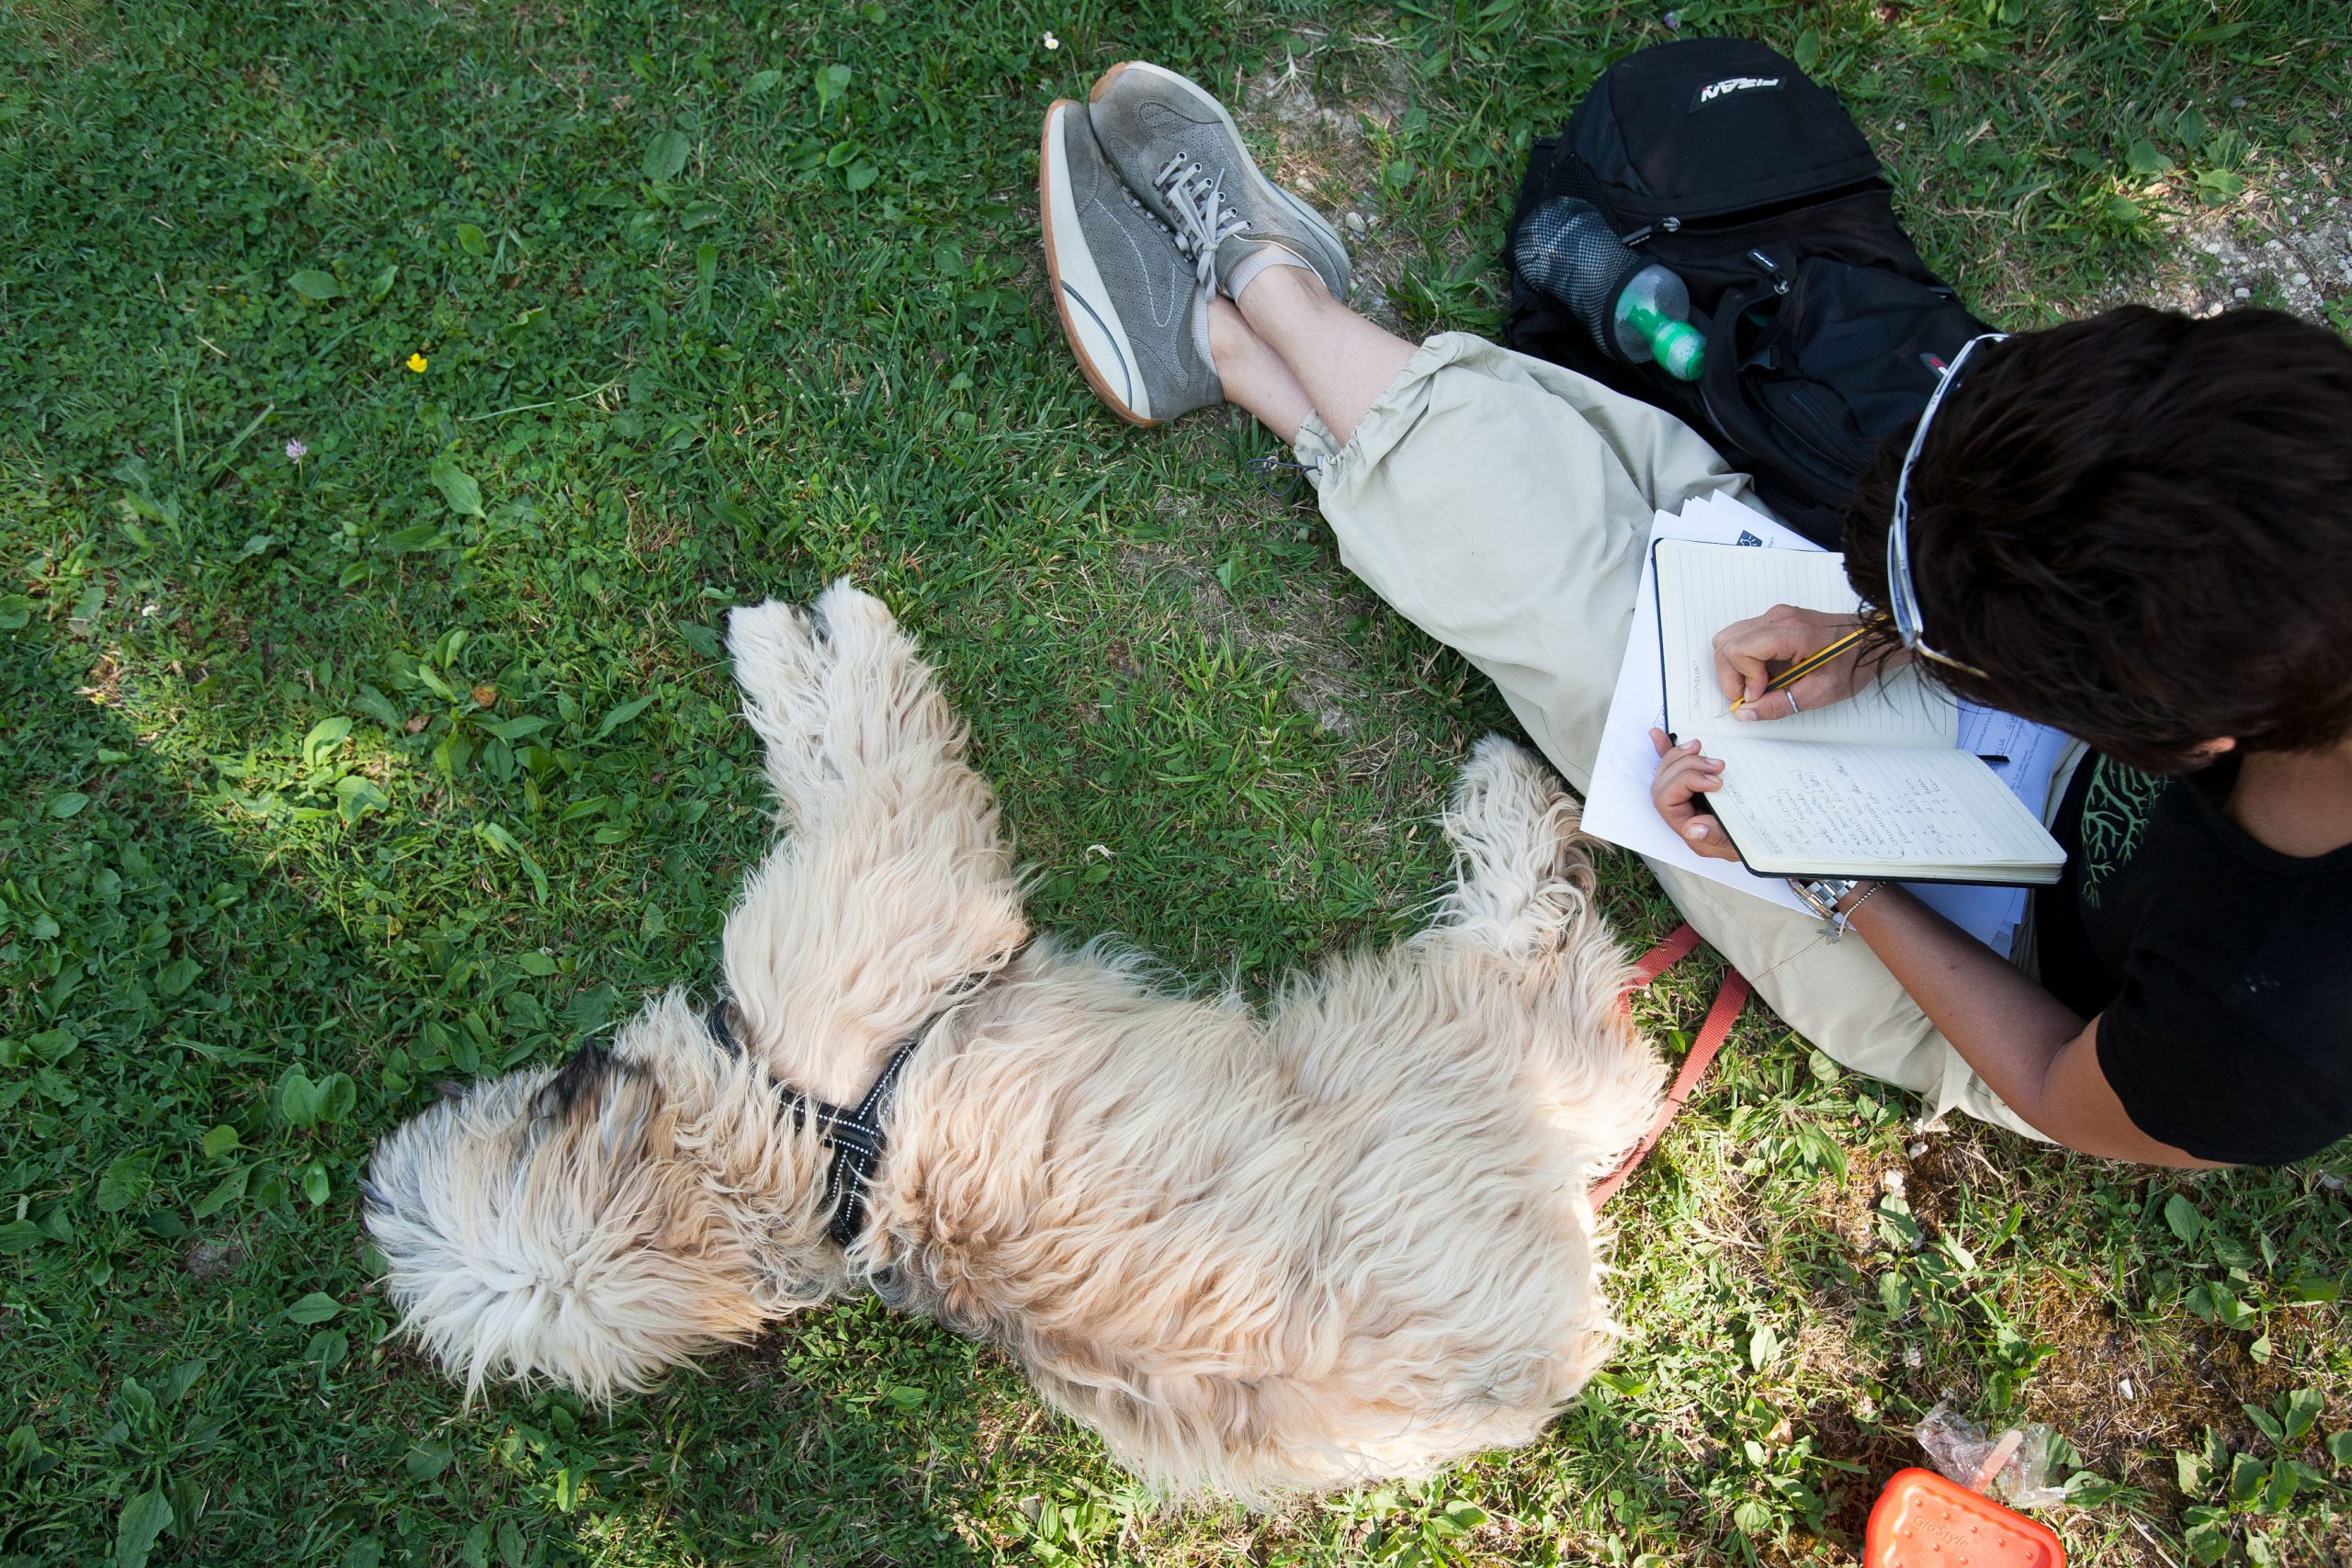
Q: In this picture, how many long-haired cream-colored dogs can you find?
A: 1